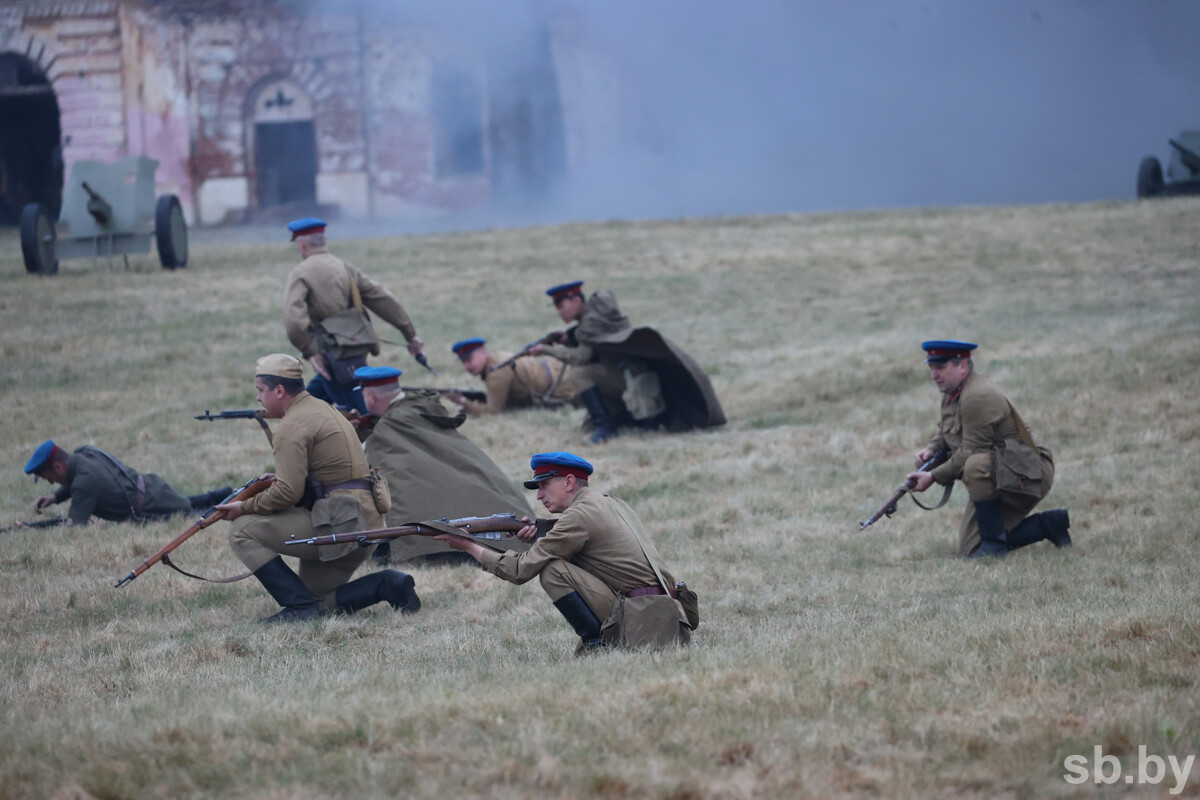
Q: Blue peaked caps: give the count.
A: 7